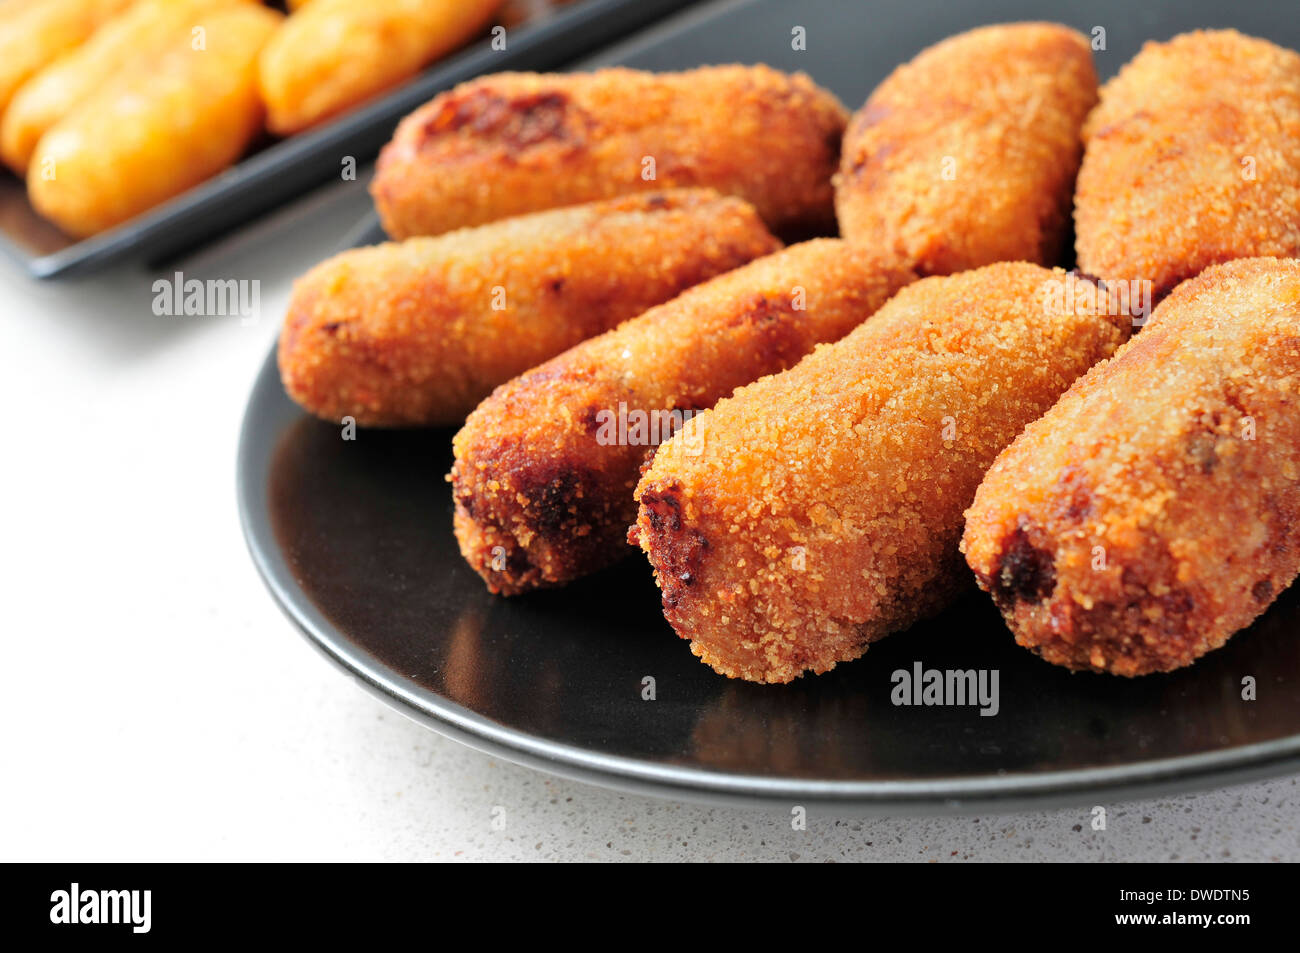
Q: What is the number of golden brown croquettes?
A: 7